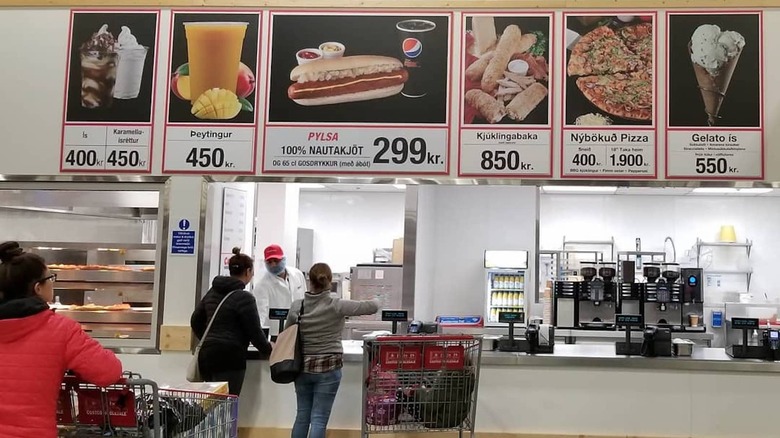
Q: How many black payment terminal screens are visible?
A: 5